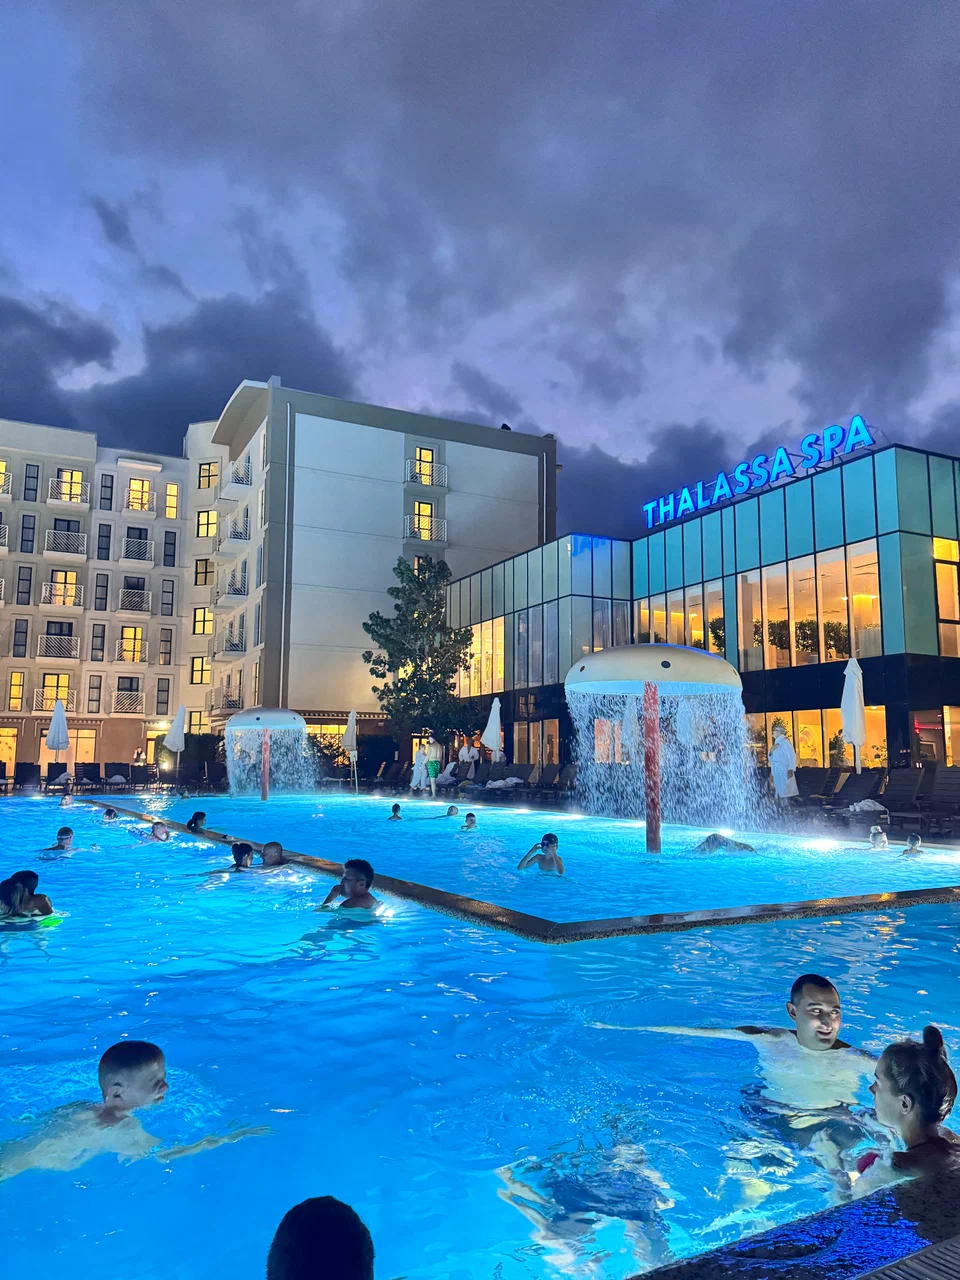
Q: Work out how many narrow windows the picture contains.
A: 15